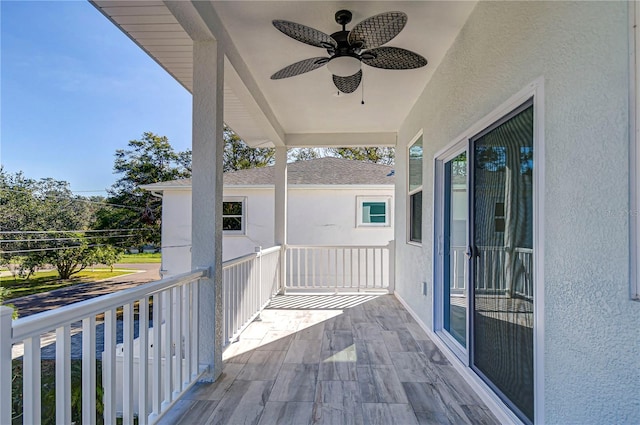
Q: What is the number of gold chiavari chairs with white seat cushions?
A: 0